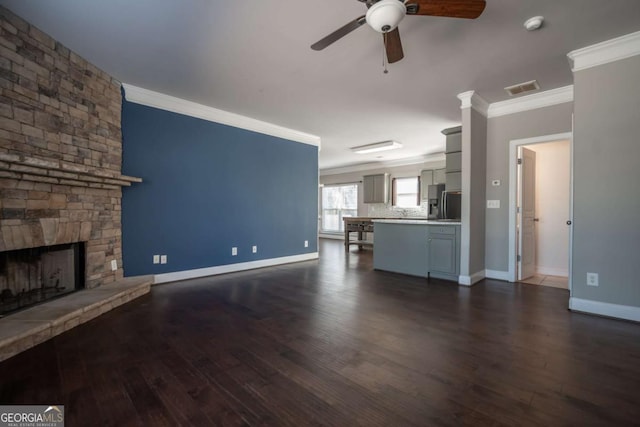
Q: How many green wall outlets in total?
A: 0